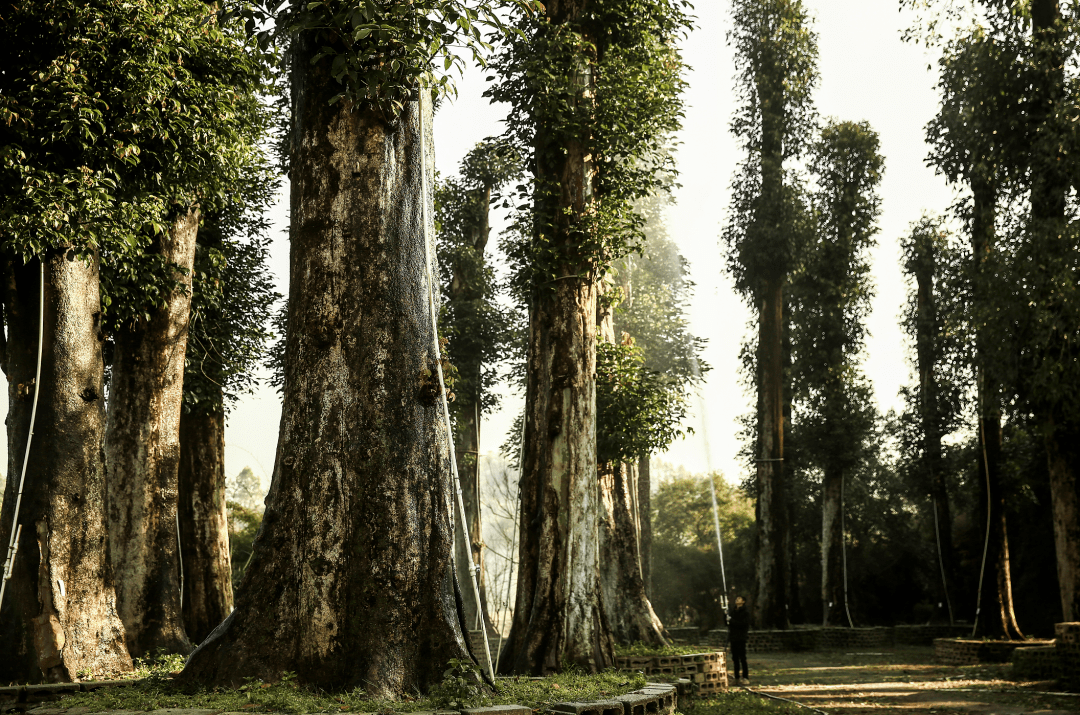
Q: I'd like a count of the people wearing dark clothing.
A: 1